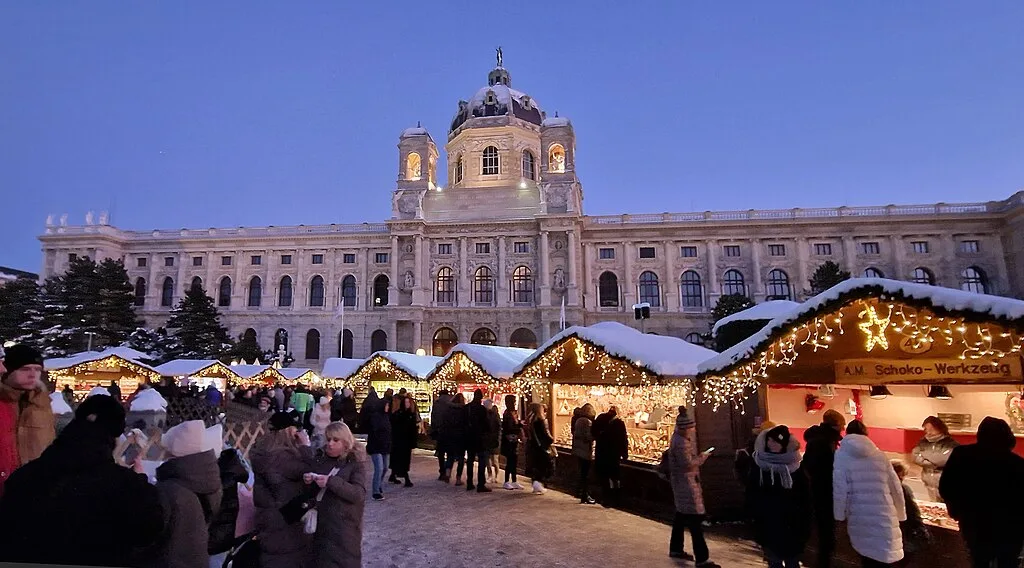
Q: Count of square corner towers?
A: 2